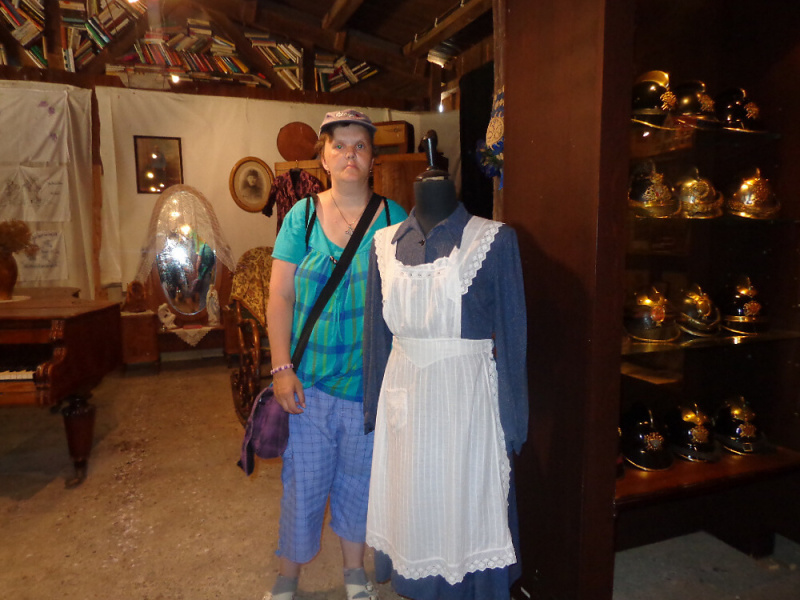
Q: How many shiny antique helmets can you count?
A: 12